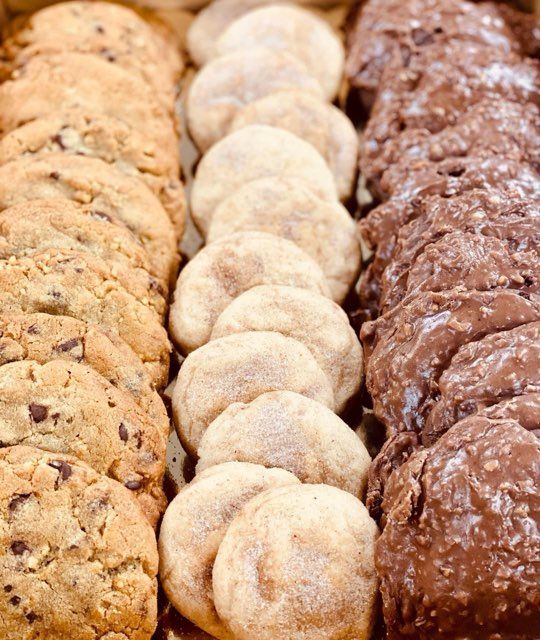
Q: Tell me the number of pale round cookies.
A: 12